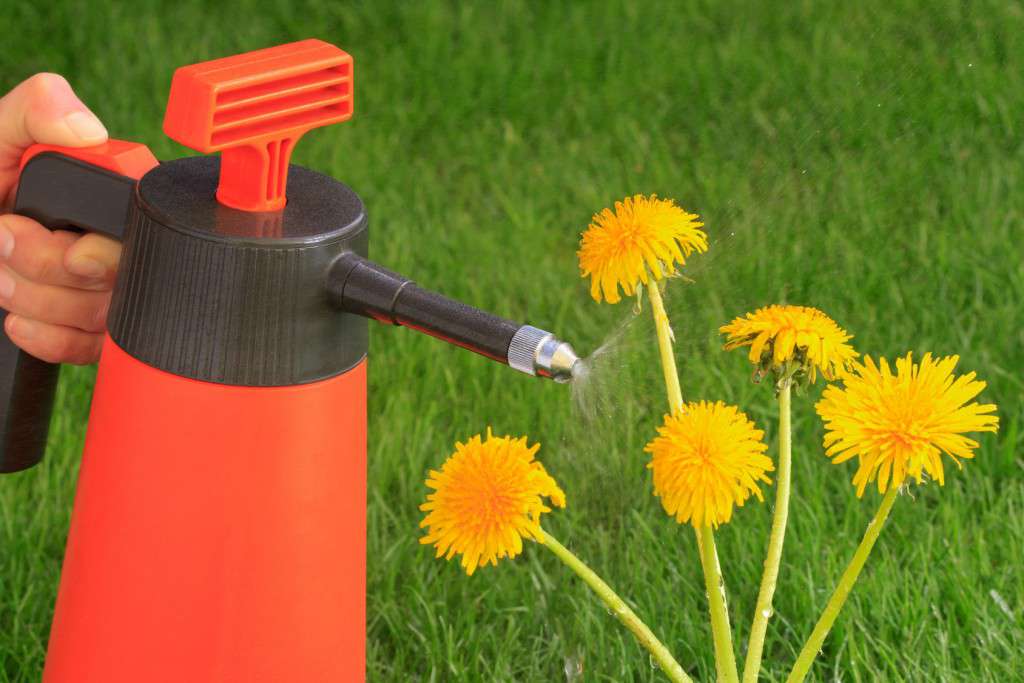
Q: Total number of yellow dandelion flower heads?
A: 5